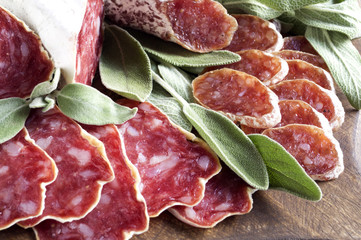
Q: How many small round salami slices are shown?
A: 9